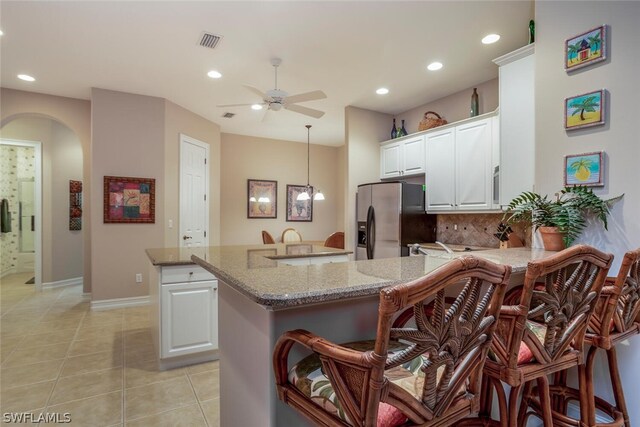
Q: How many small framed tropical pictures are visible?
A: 3